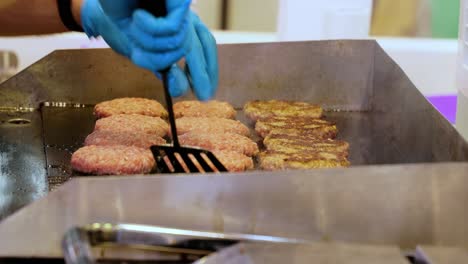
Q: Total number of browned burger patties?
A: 4